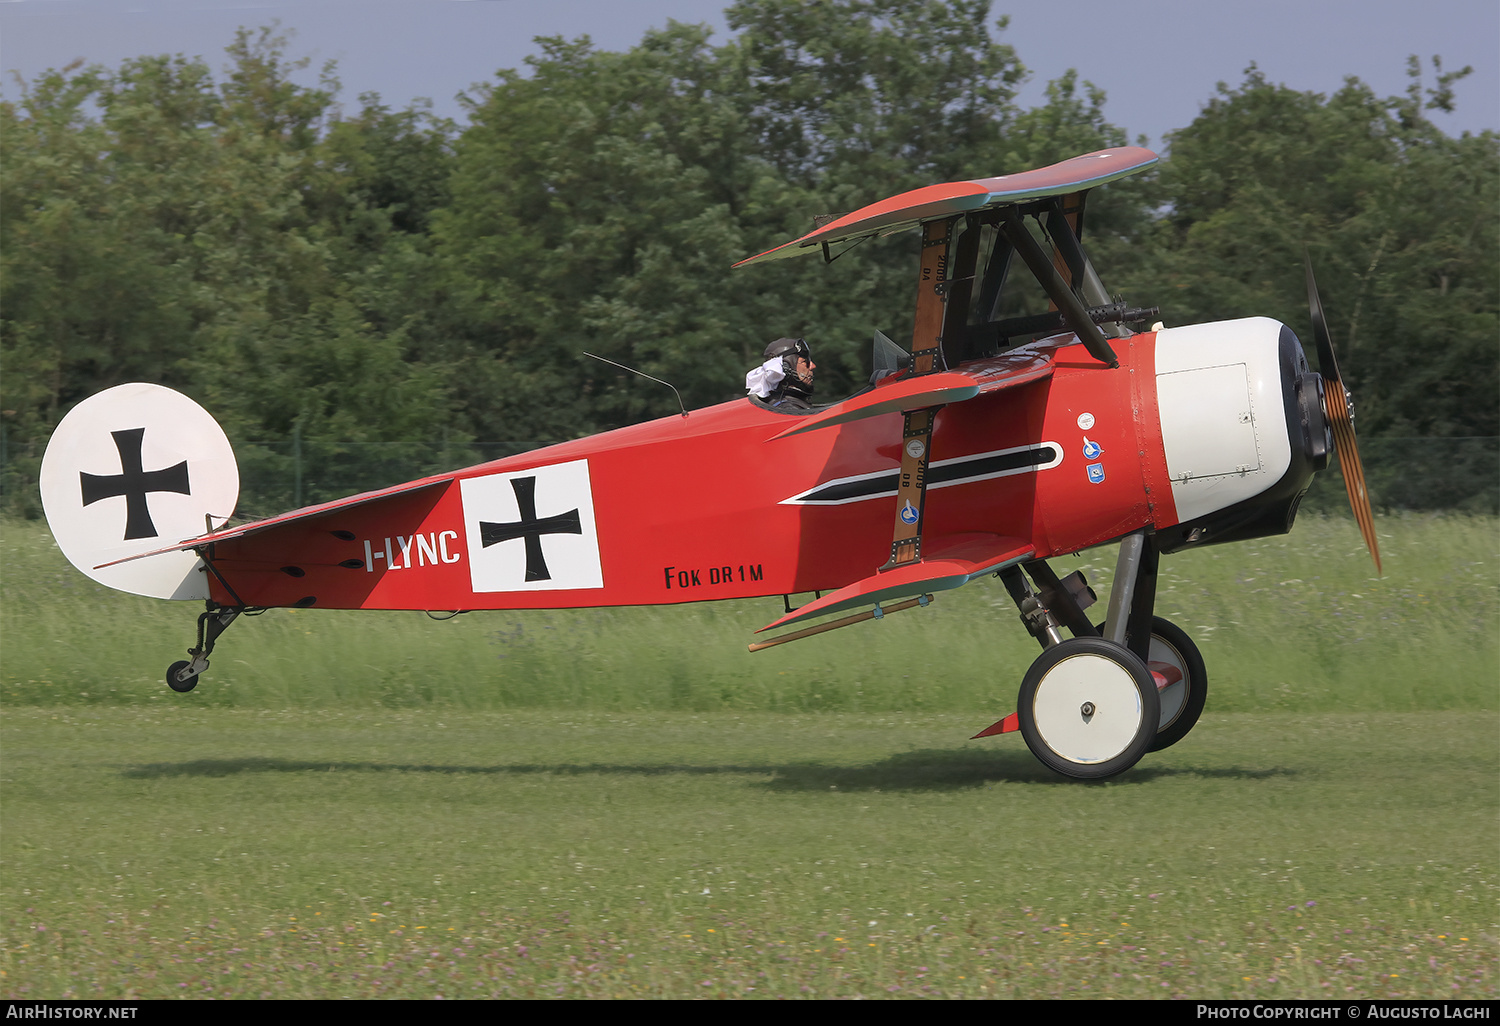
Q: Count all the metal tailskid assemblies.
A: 1